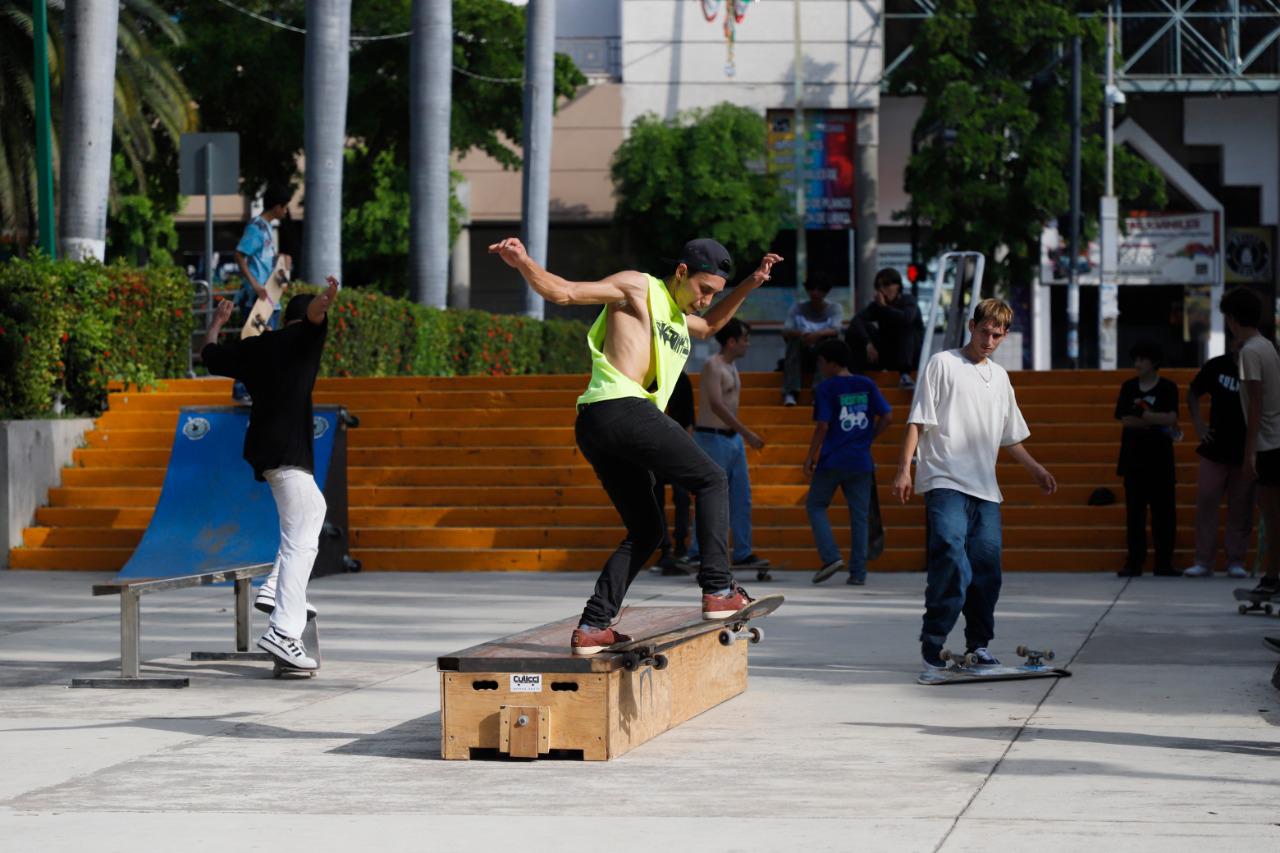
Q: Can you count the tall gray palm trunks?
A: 4